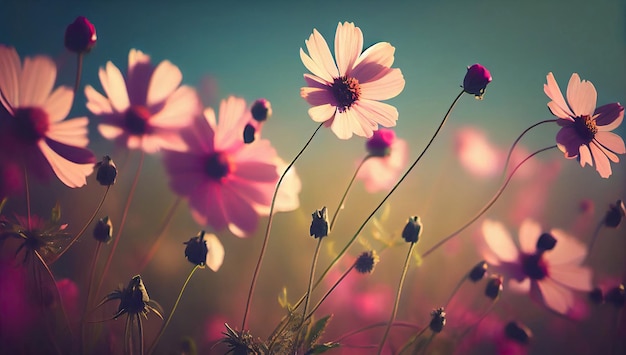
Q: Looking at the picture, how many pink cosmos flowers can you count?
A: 6